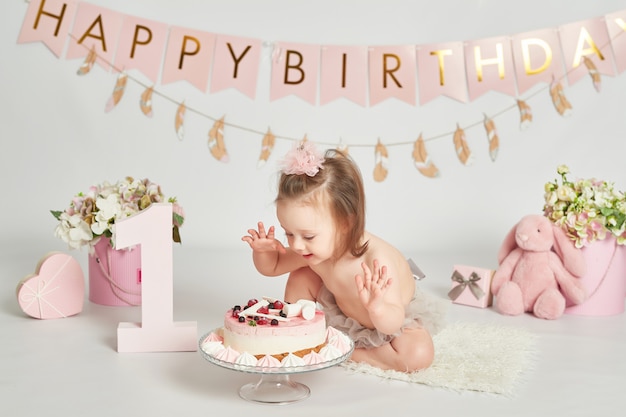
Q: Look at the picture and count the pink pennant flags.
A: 13